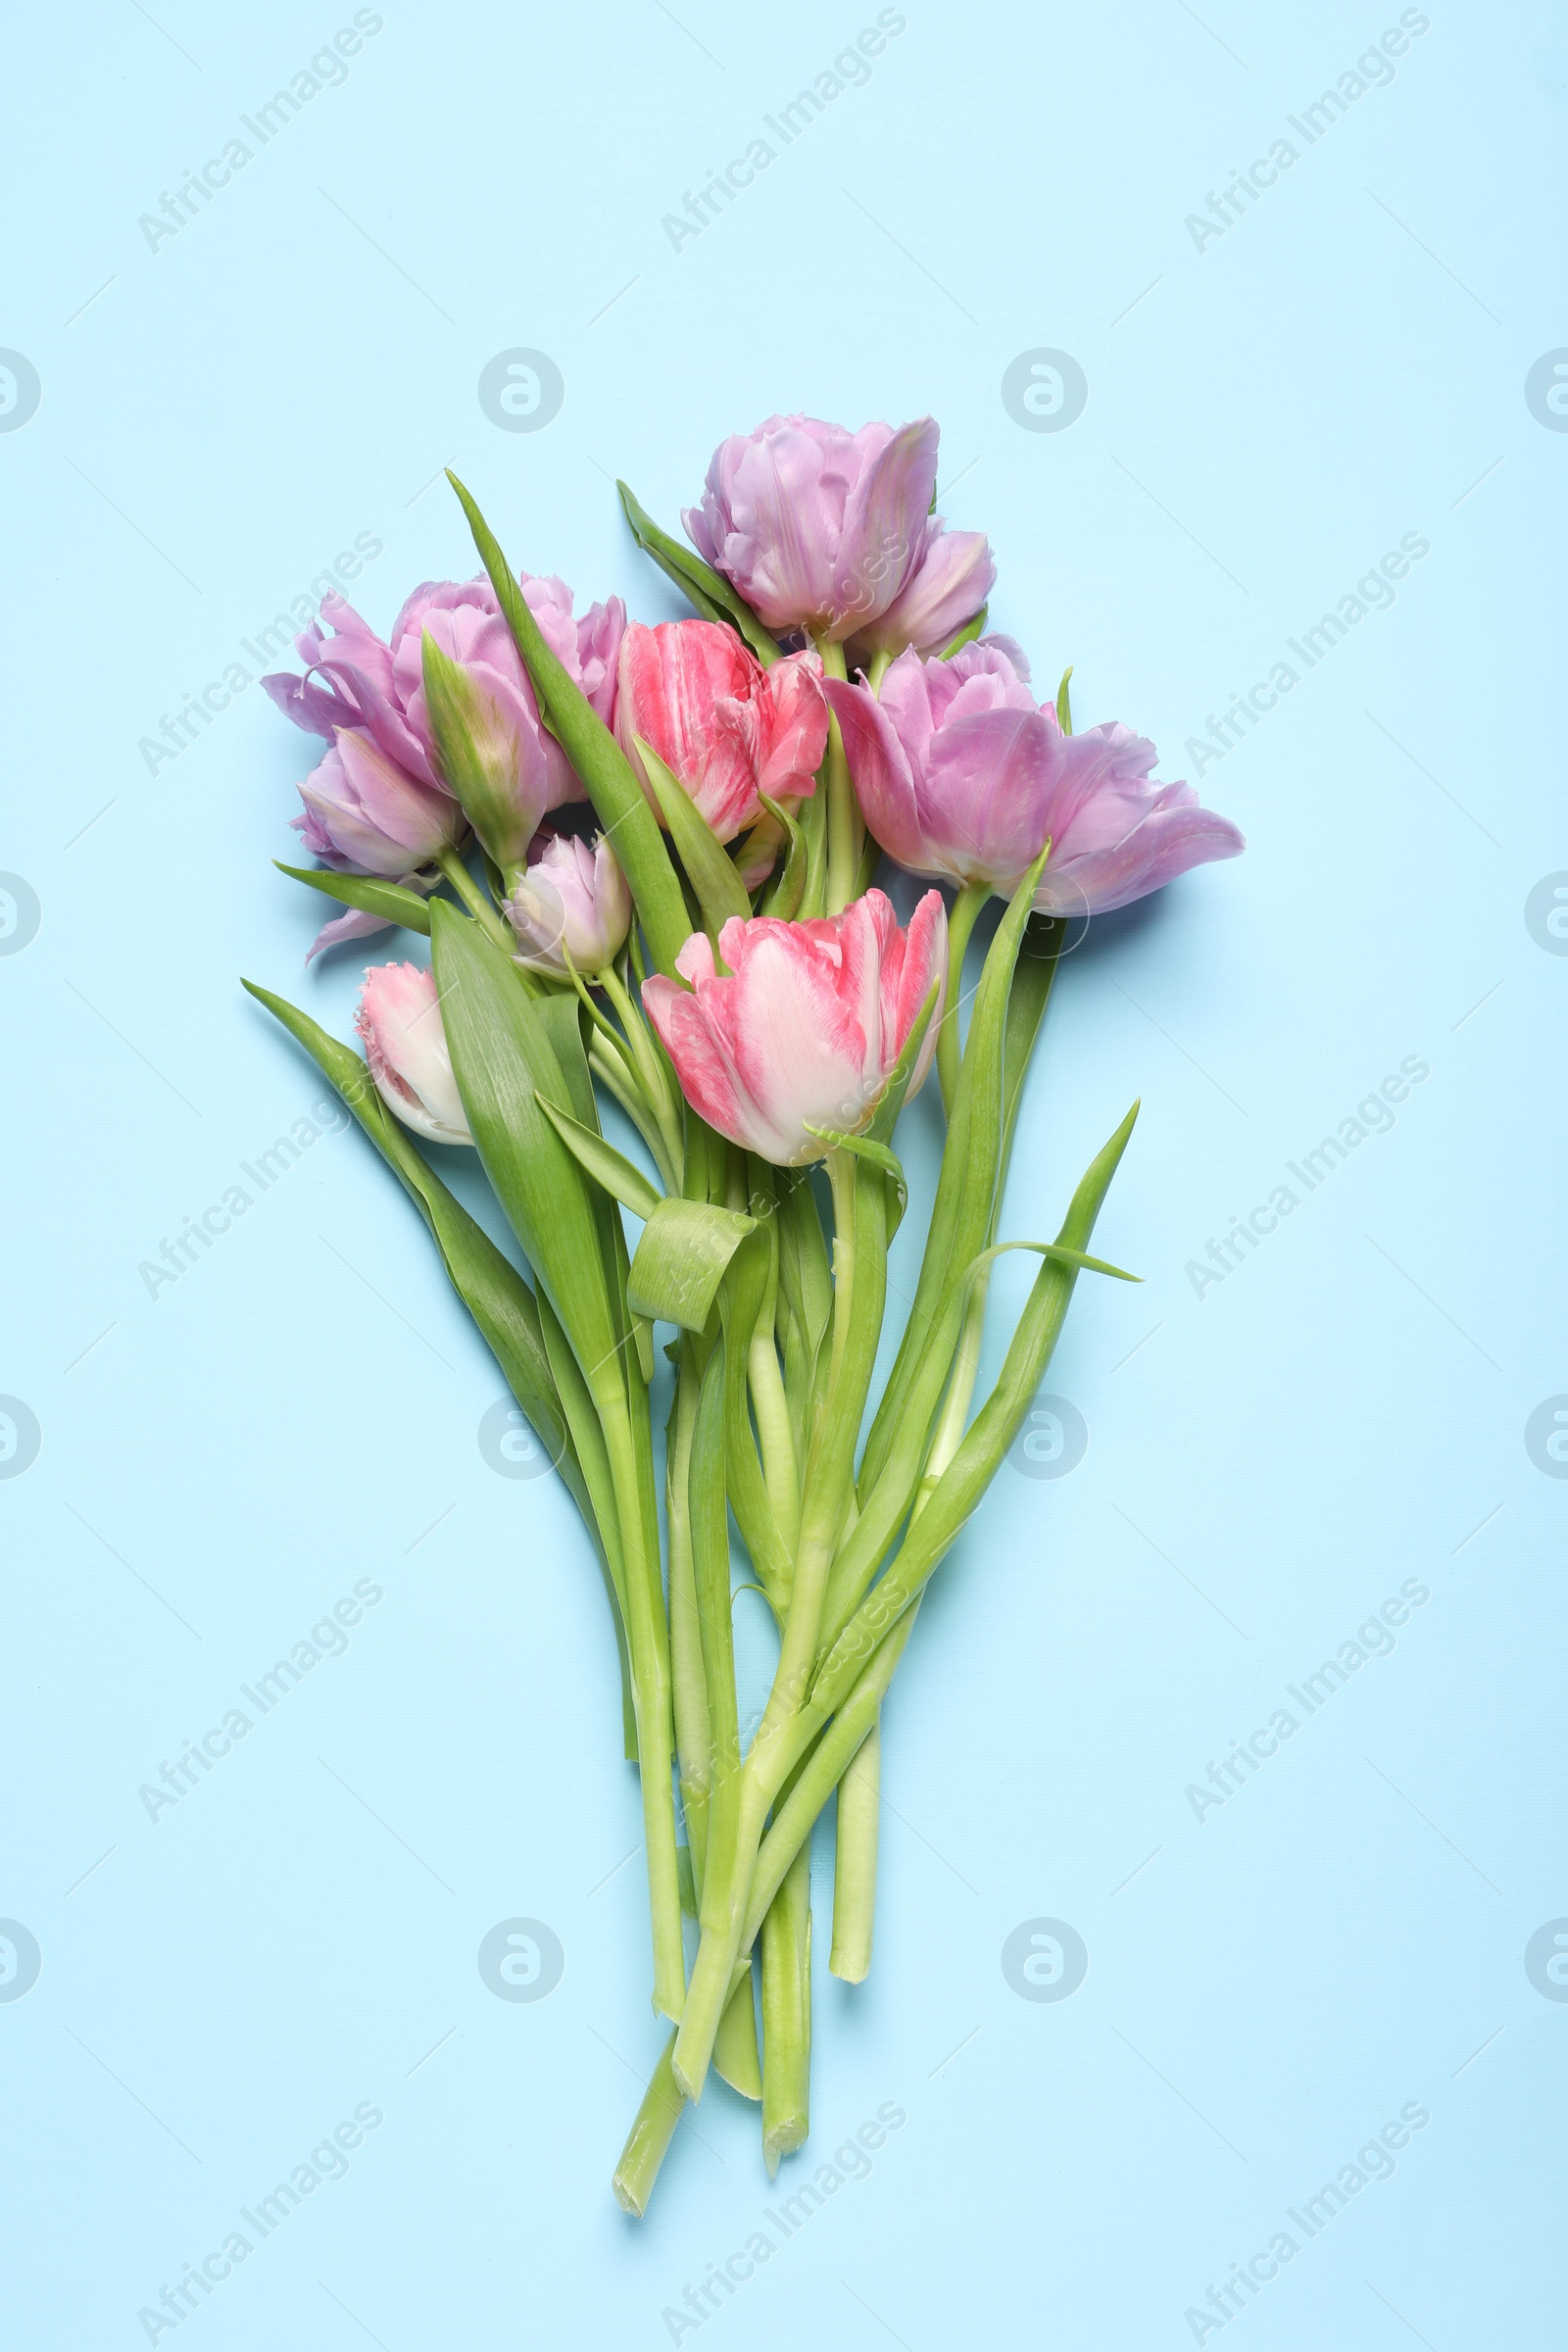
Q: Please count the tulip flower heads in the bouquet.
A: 9